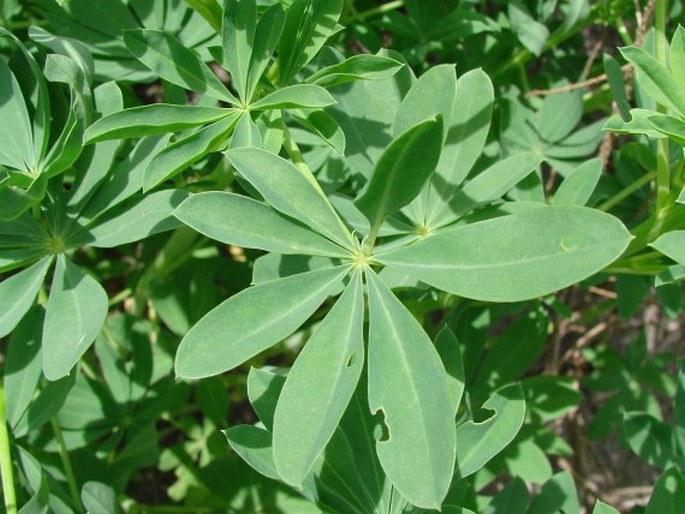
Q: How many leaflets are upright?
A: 1